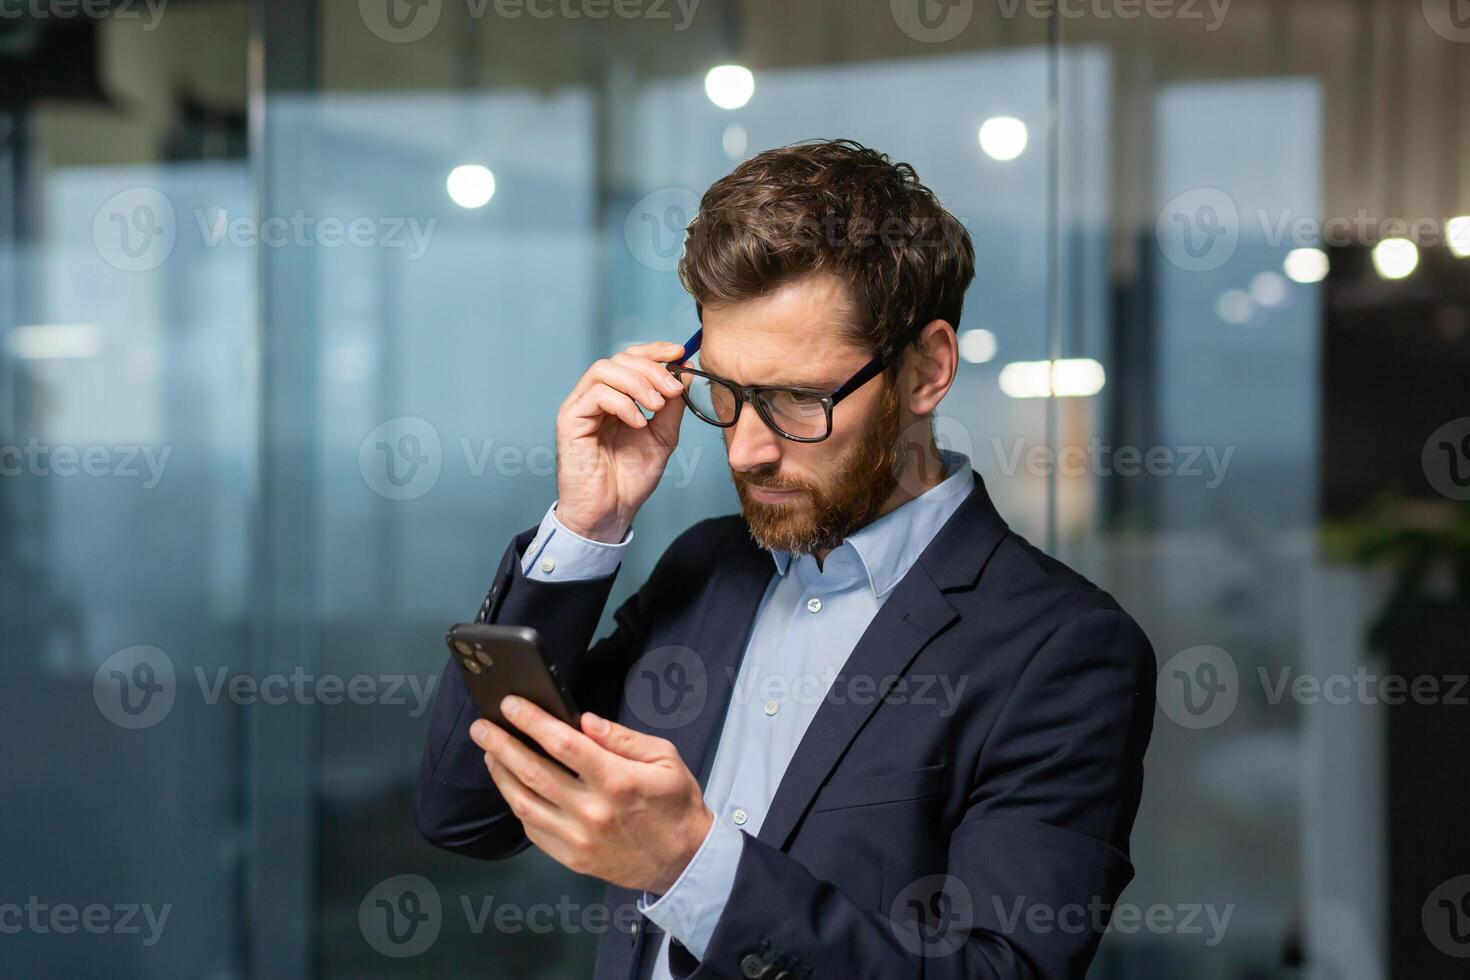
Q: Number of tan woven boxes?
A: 0